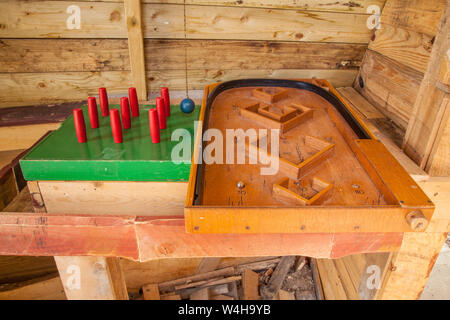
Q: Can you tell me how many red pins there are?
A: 9